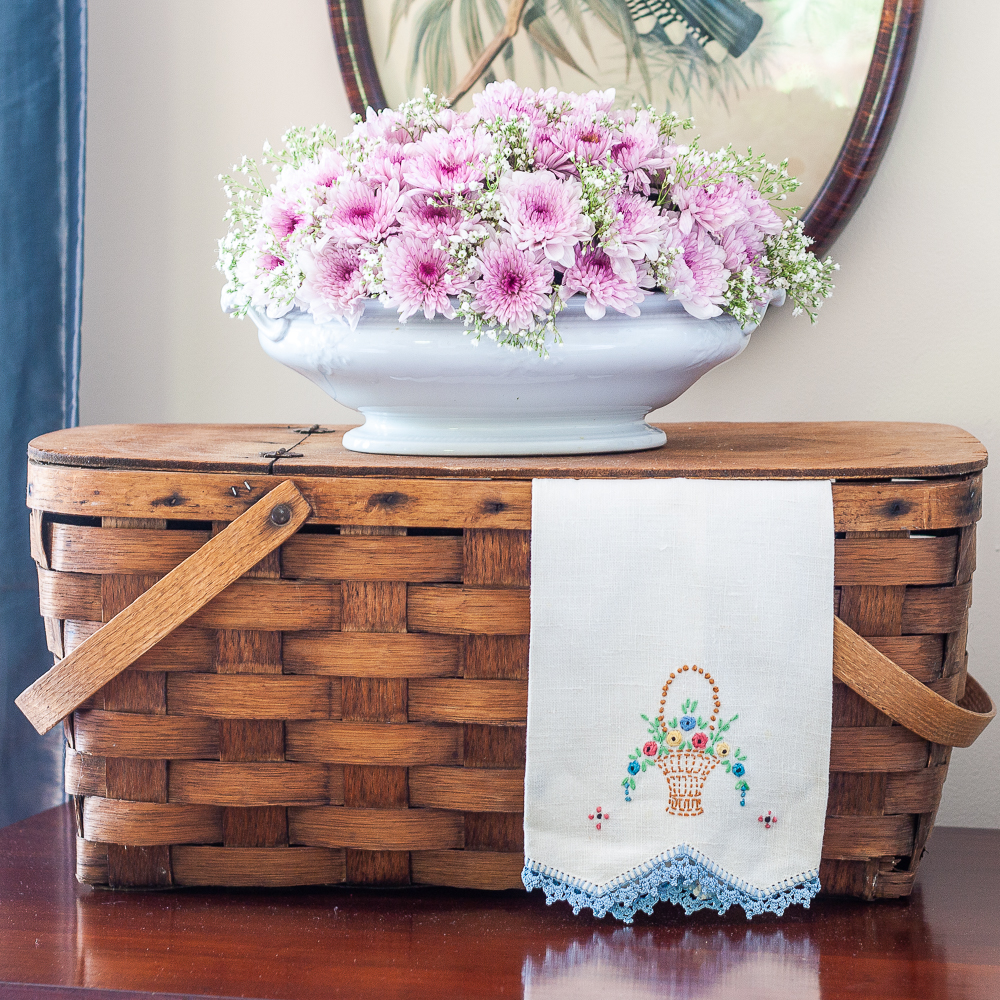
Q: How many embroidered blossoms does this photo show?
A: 9